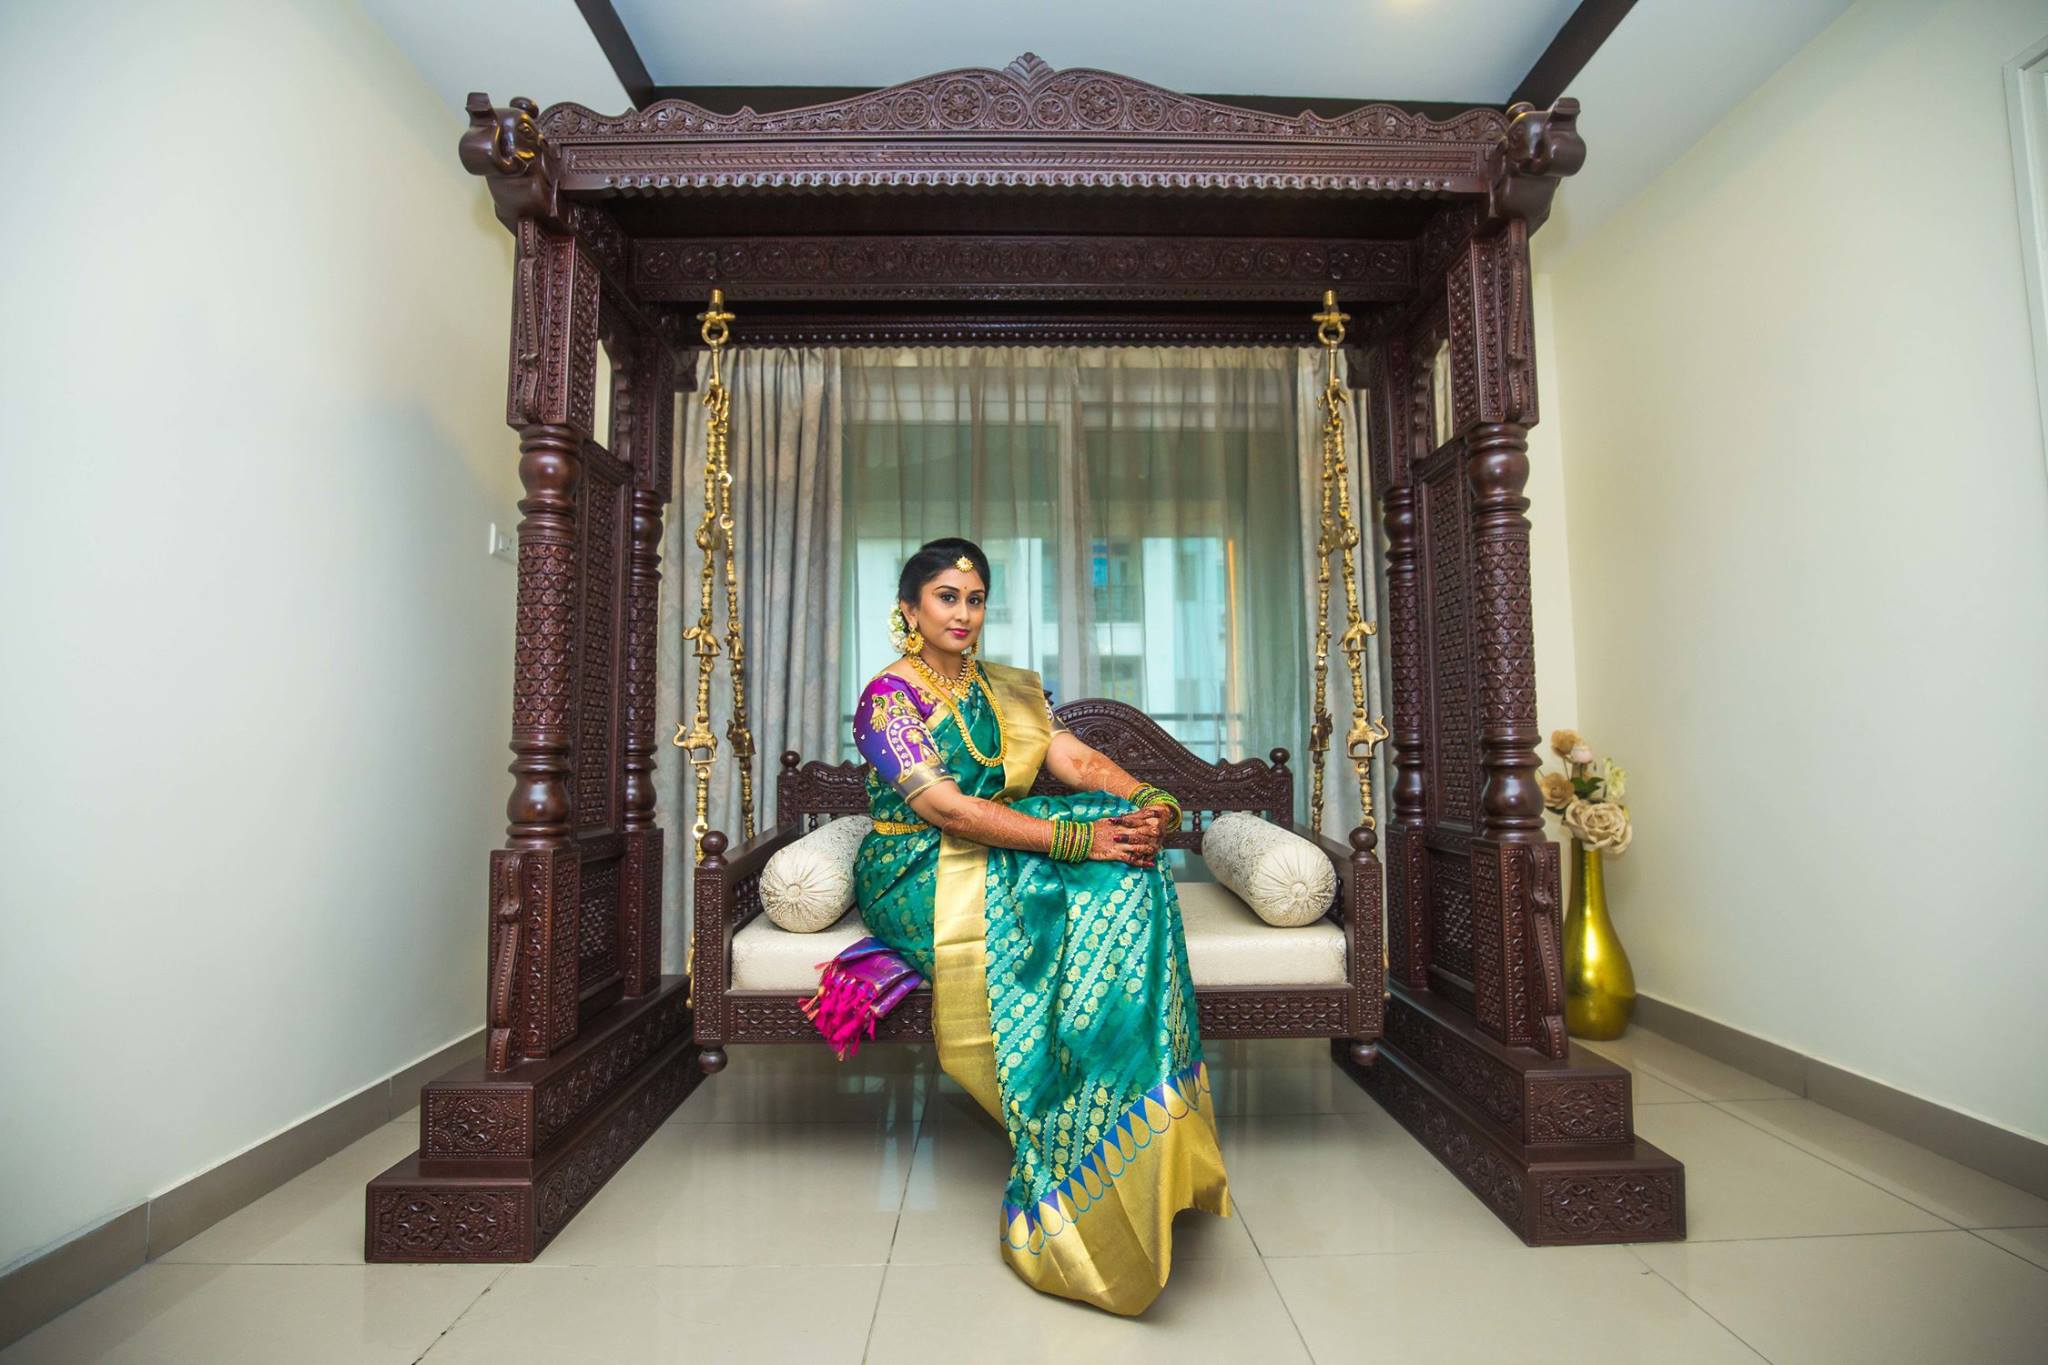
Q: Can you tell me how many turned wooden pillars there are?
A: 4